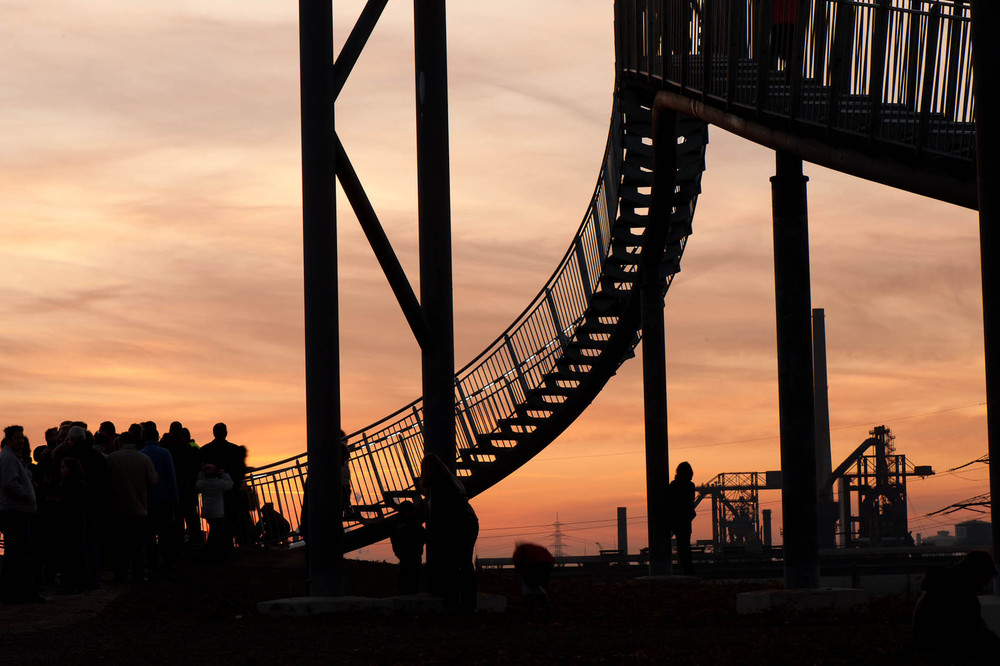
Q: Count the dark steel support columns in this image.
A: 5